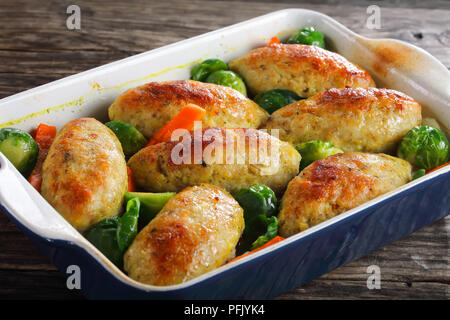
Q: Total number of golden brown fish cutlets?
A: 7